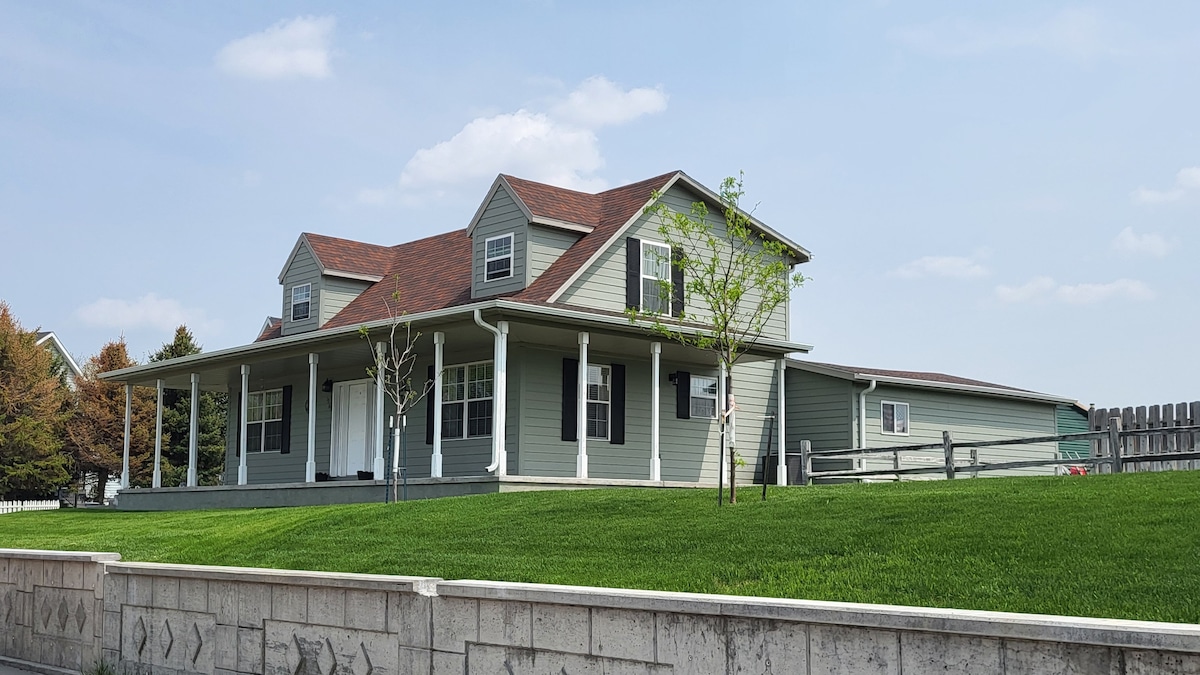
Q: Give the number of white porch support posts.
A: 12